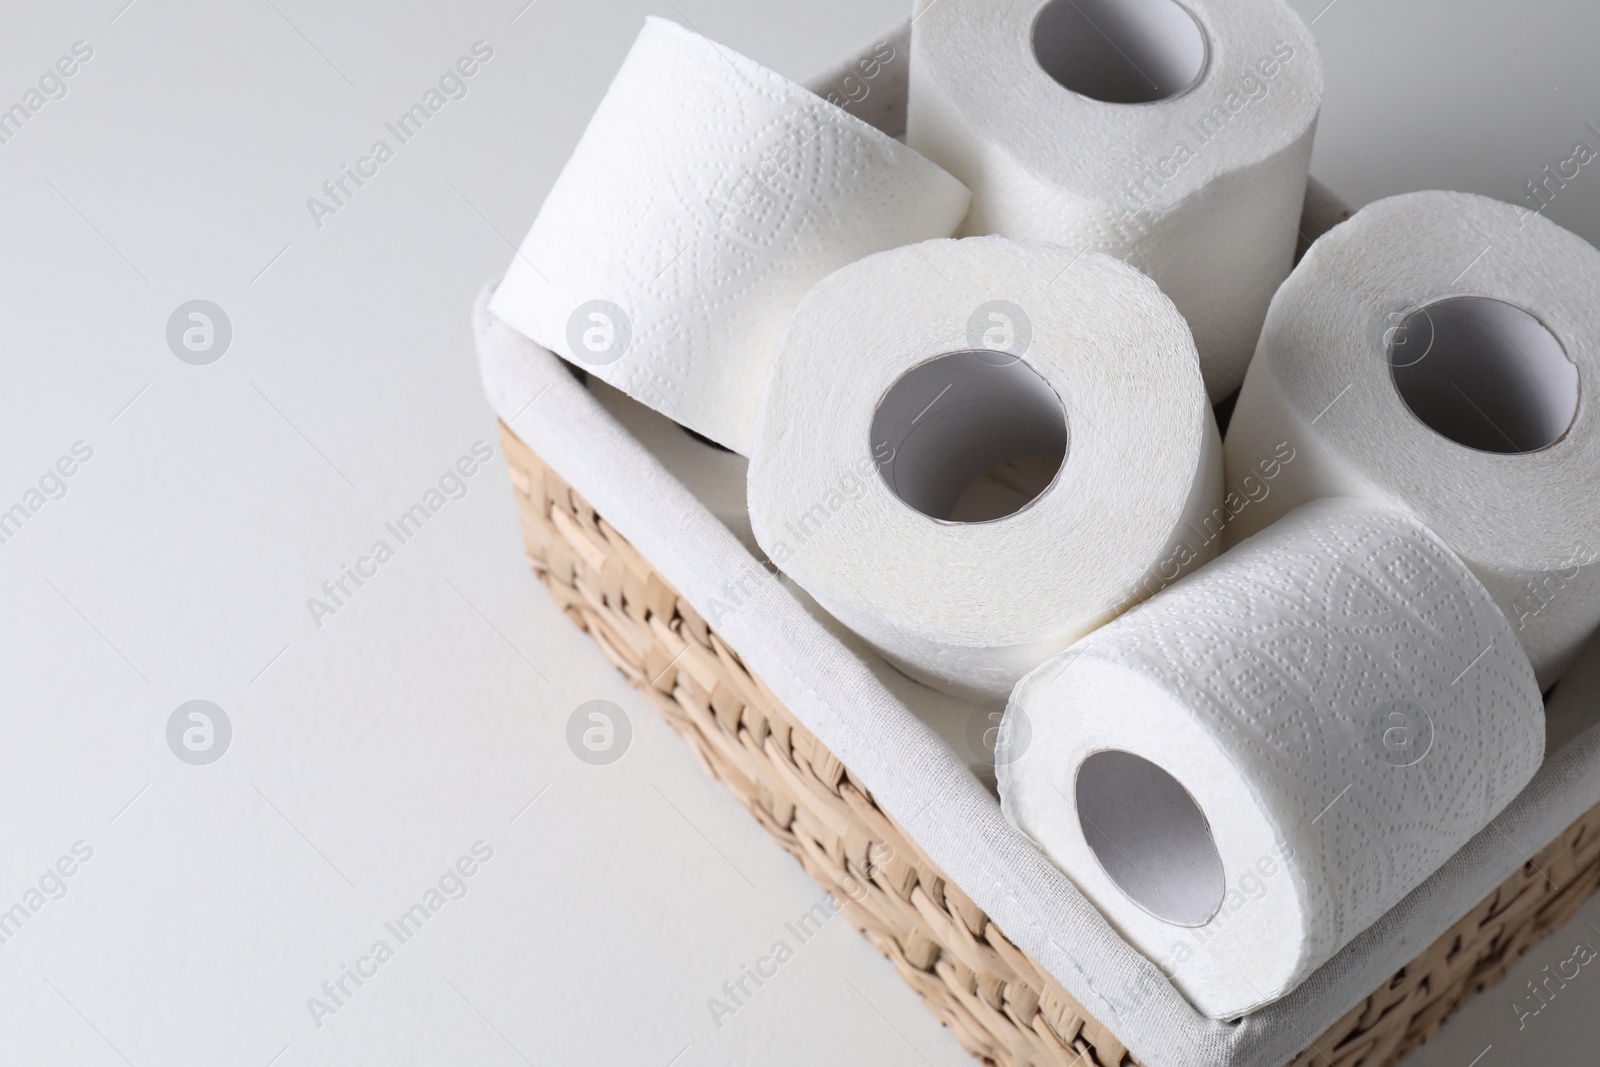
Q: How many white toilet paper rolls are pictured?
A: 5